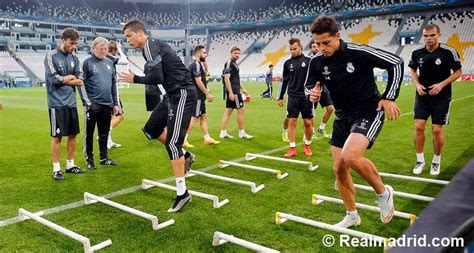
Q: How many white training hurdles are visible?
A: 11